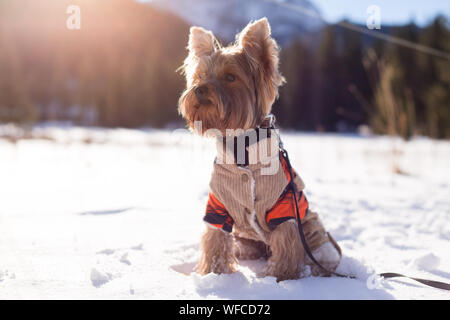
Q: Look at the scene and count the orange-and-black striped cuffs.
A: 2